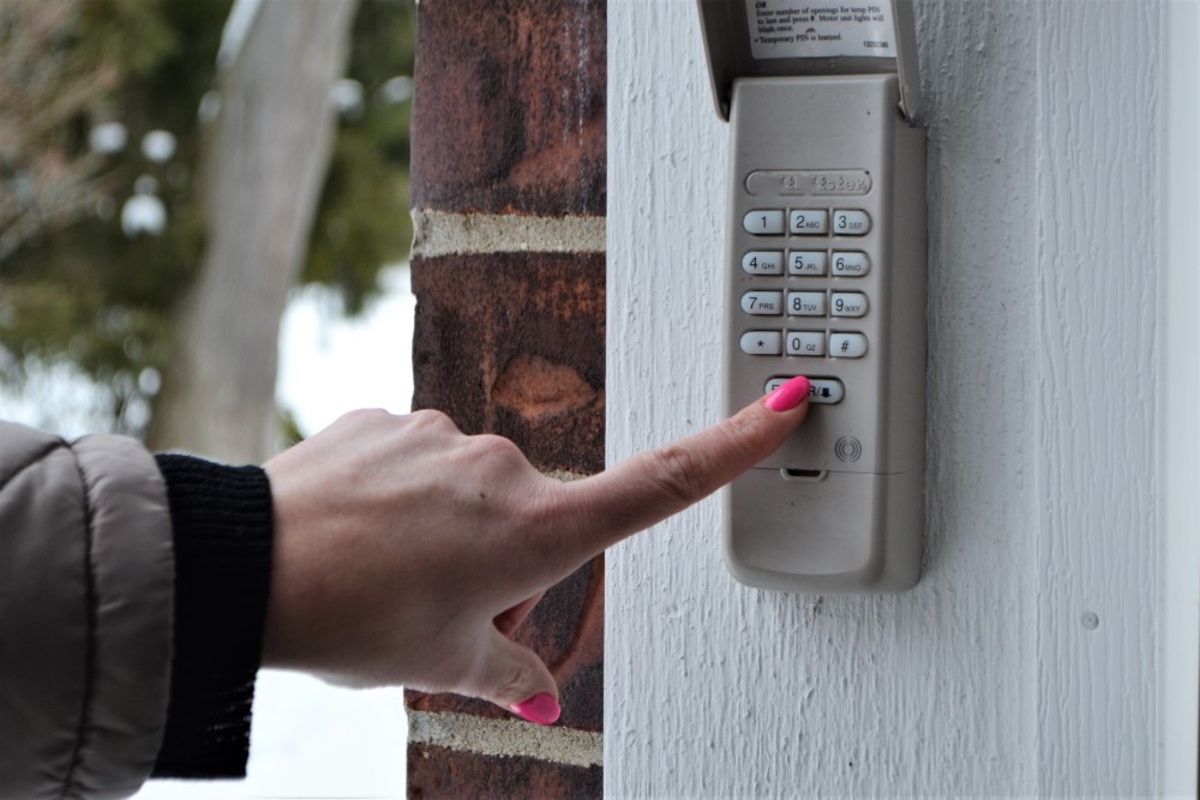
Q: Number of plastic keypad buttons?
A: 13